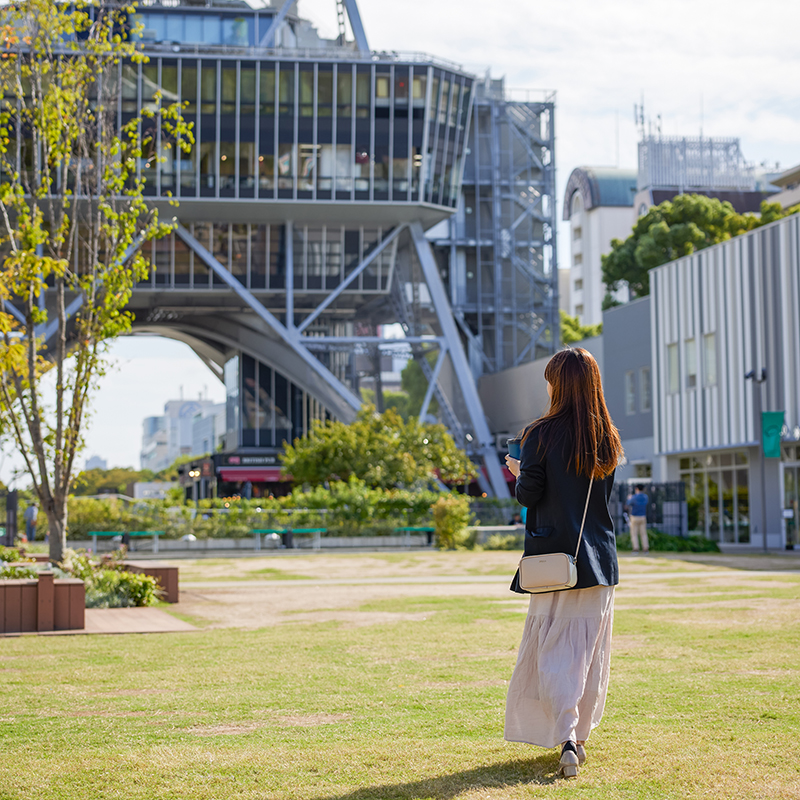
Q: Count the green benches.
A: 3